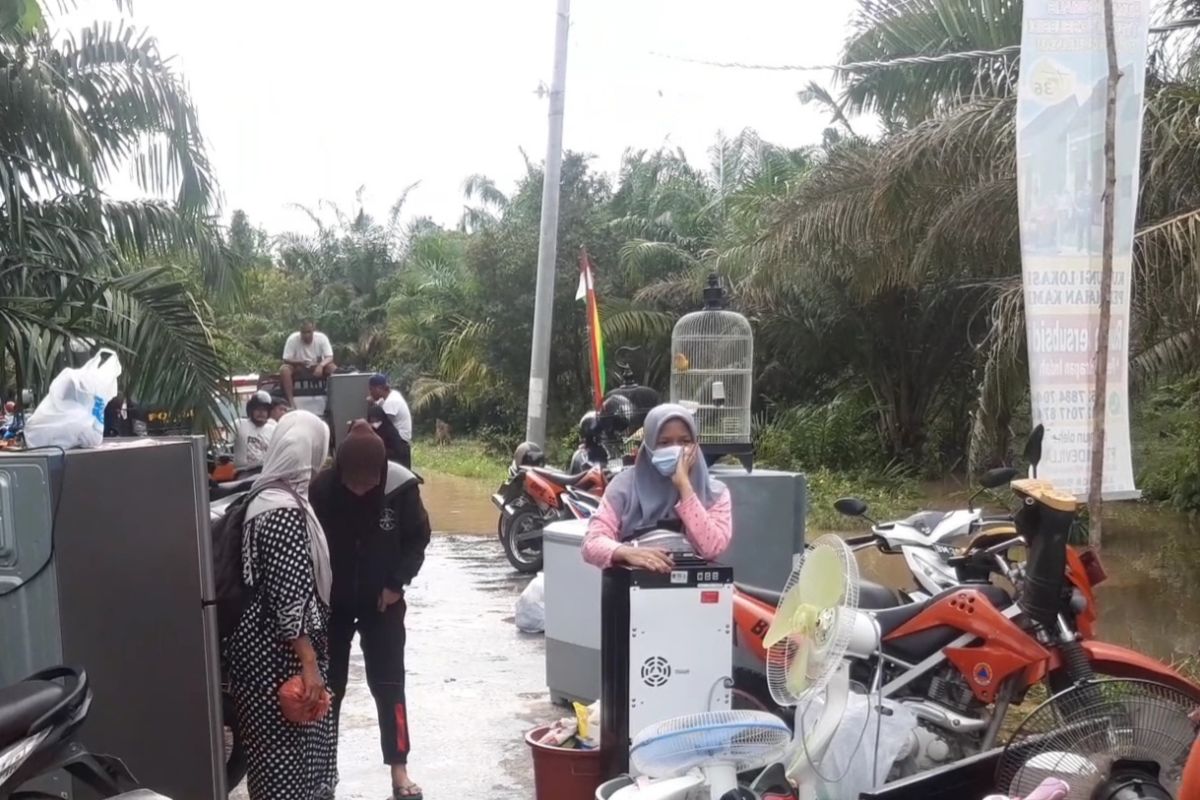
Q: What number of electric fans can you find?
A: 3